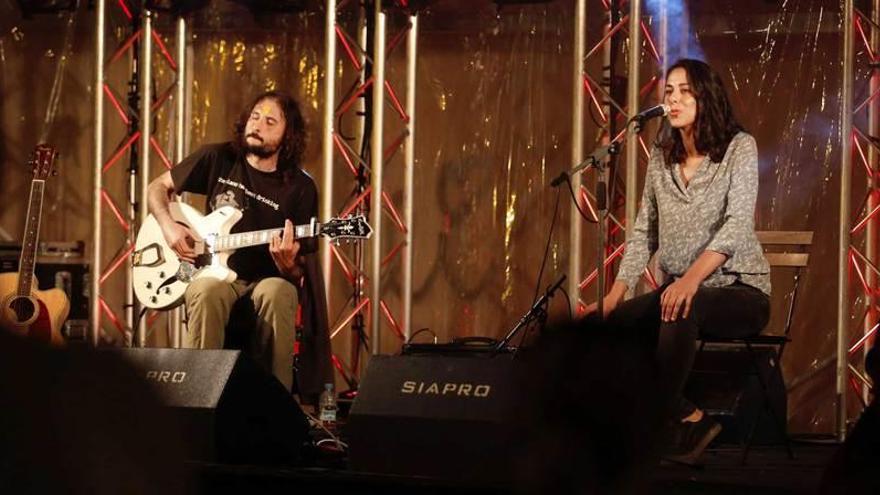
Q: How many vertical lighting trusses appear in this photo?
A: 4